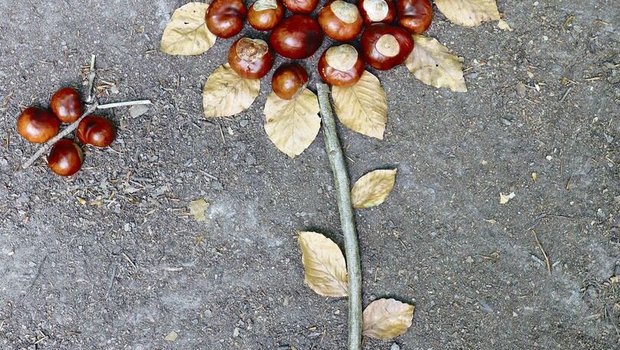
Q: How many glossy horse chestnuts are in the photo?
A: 15